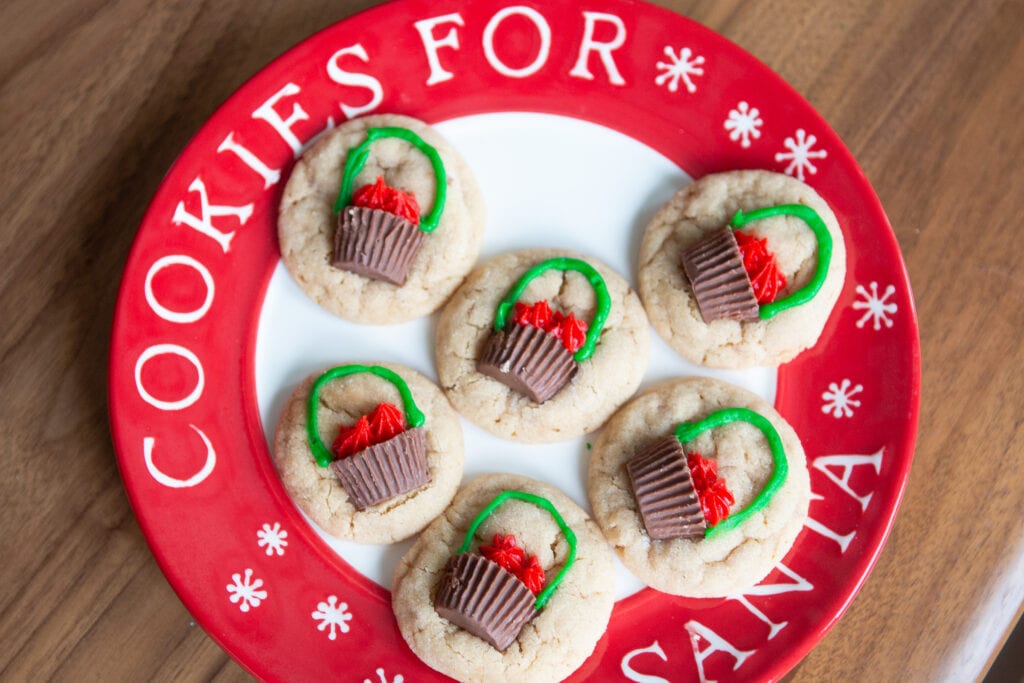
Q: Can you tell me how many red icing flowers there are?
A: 12